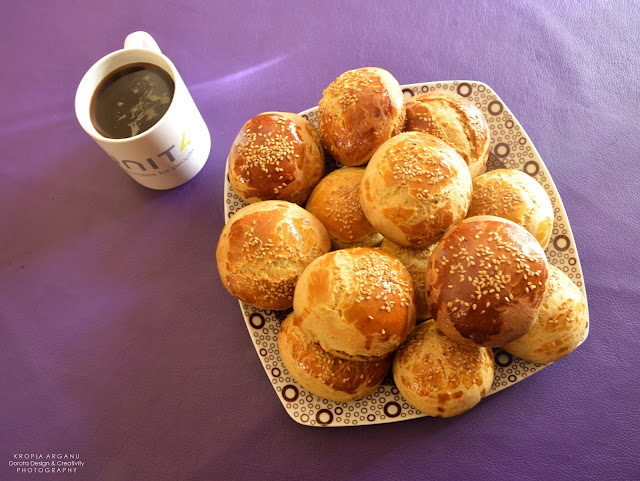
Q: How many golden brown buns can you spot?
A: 13